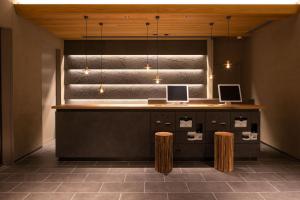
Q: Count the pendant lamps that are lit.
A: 6